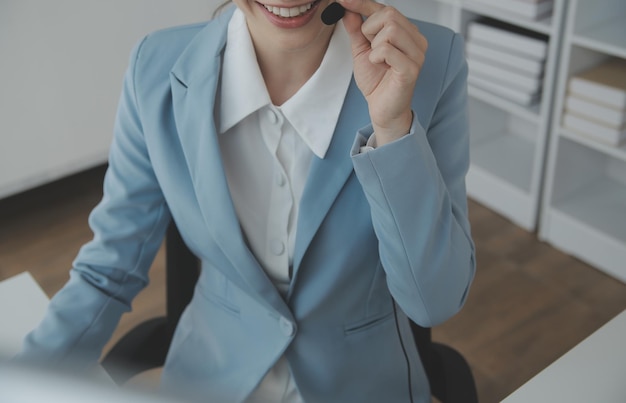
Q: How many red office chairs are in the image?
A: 0